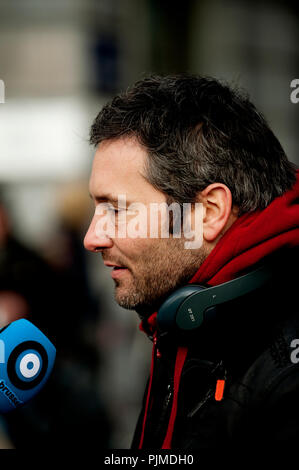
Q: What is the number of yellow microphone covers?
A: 0